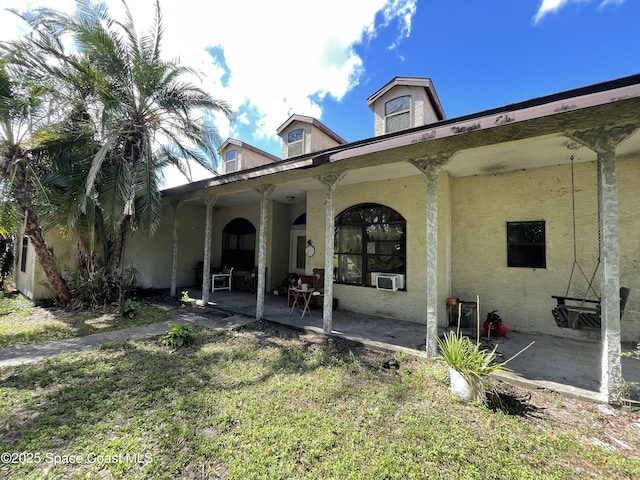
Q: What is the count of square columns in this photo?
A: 6